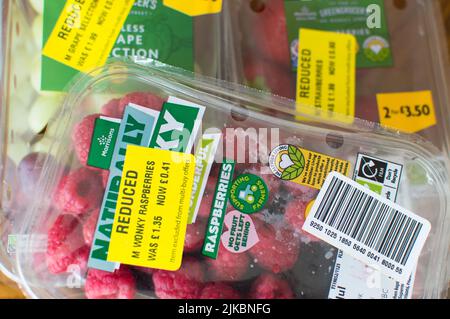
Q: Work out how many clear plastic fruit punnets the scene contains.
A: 3